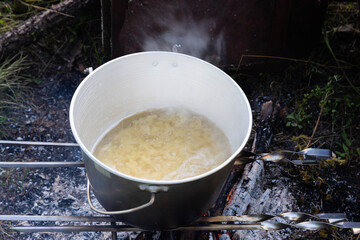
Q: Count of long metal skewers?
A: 4